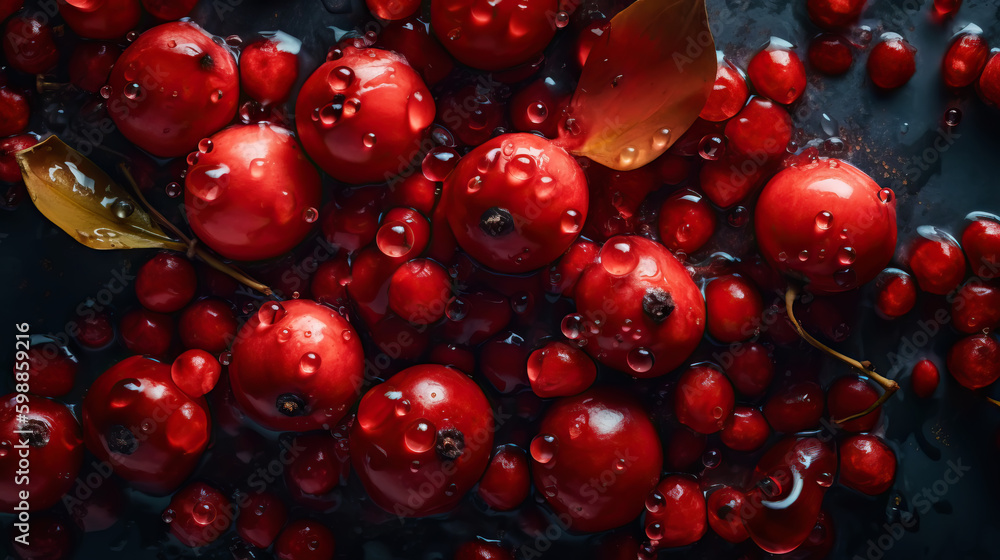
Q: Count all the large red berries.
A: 12